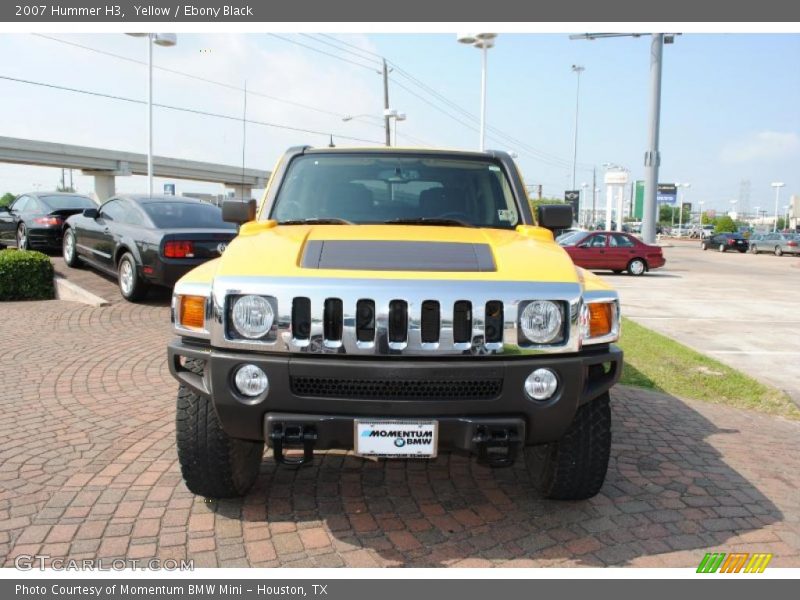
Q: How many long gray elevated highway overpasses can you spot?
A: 1